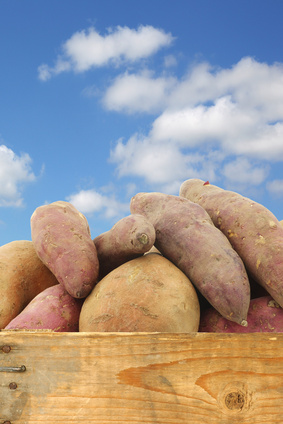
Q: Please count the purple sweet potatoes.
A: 6